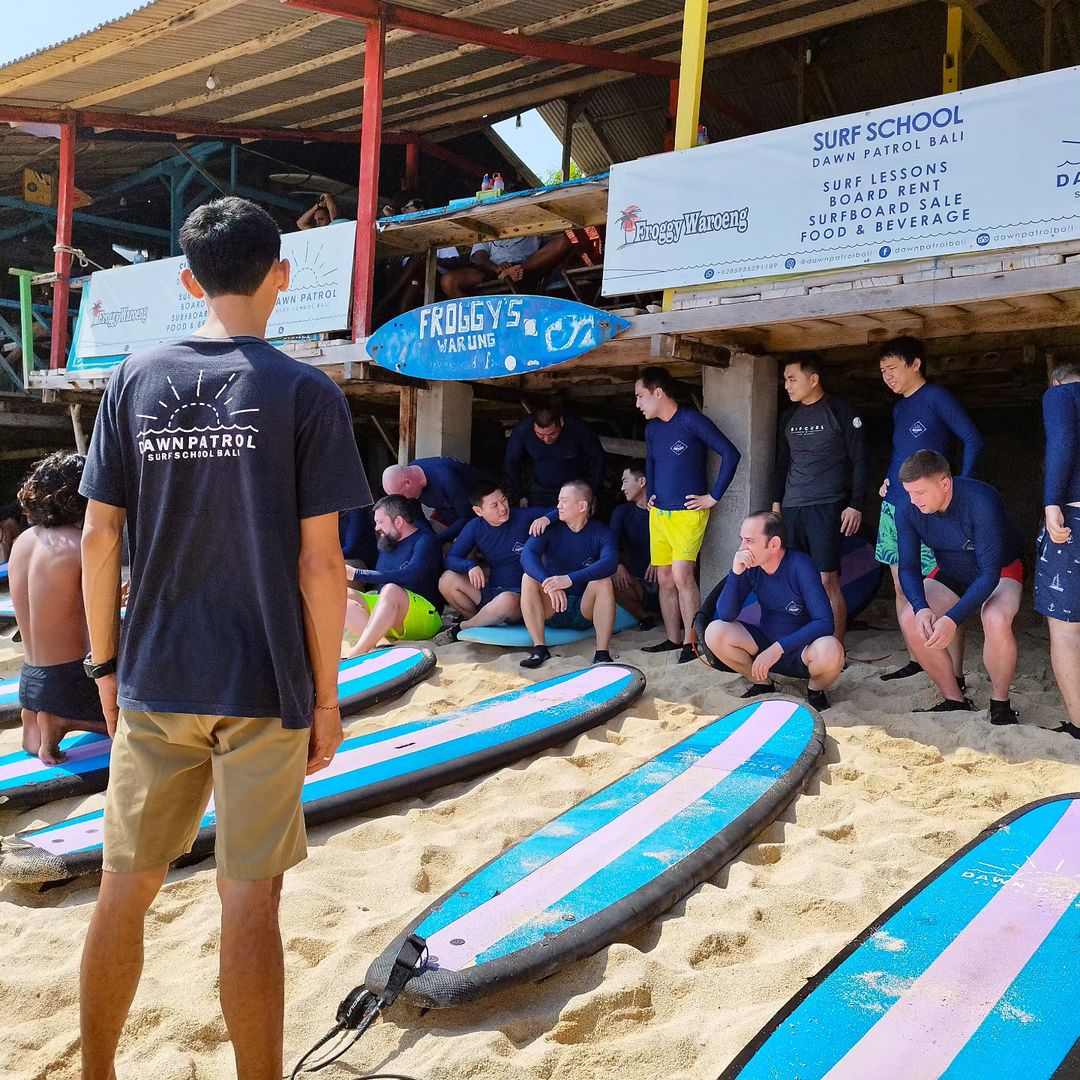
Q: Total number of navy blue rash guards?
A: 12